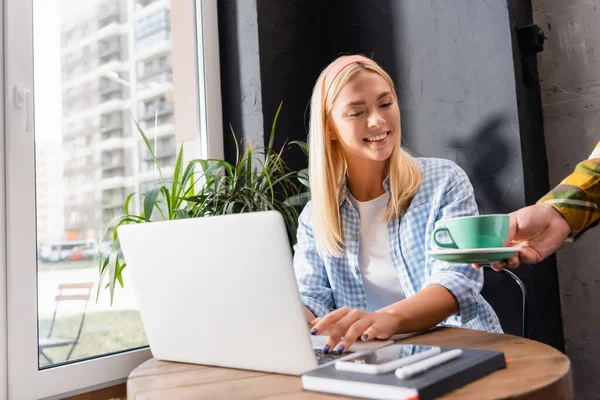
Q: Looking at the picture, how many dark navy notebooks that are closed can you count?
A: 1